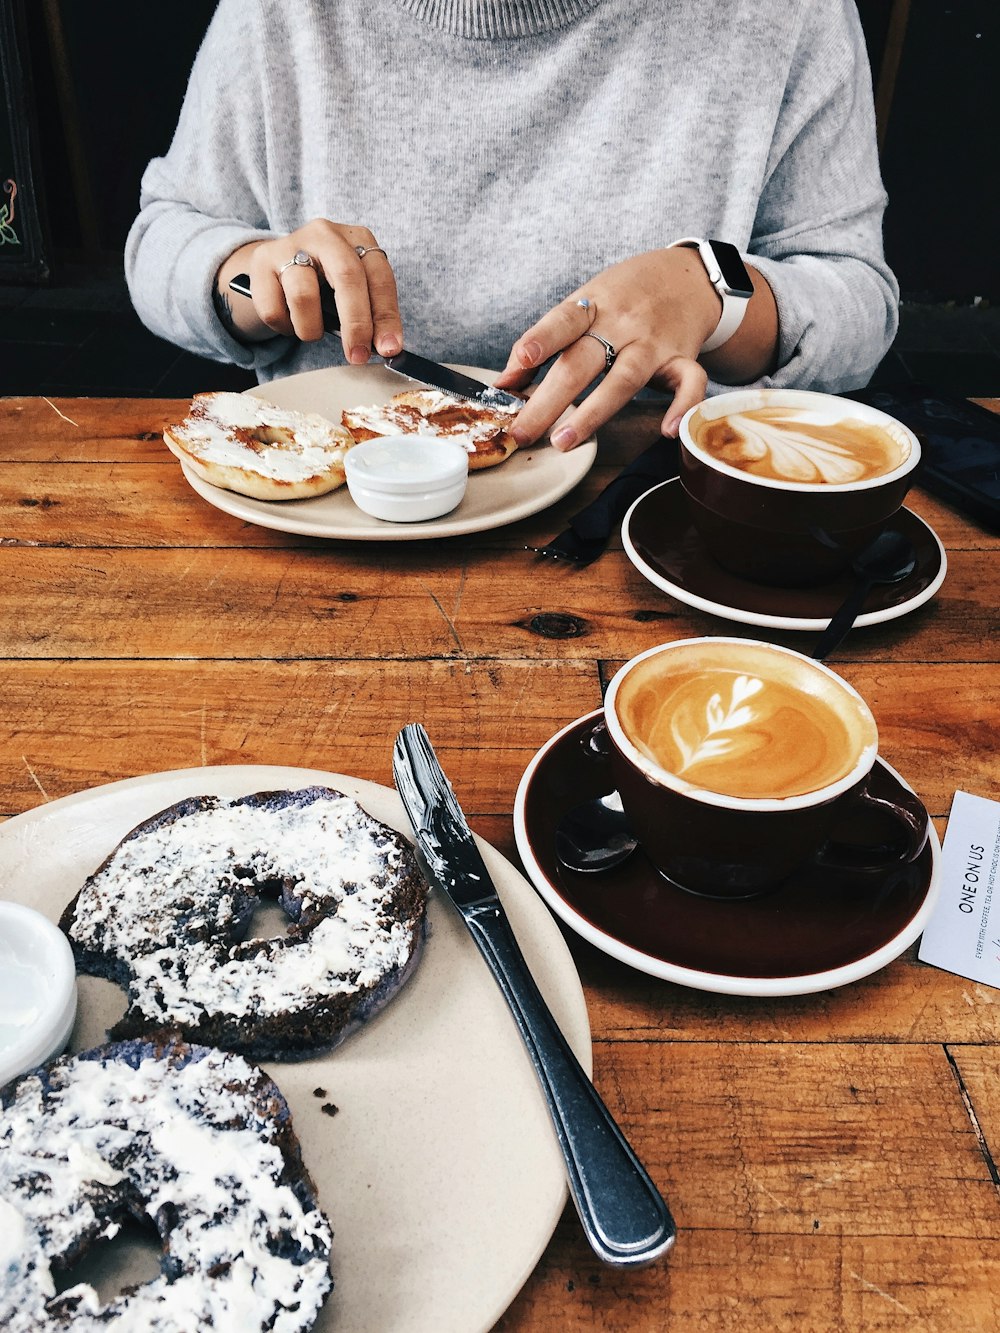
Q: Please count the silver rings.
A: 4